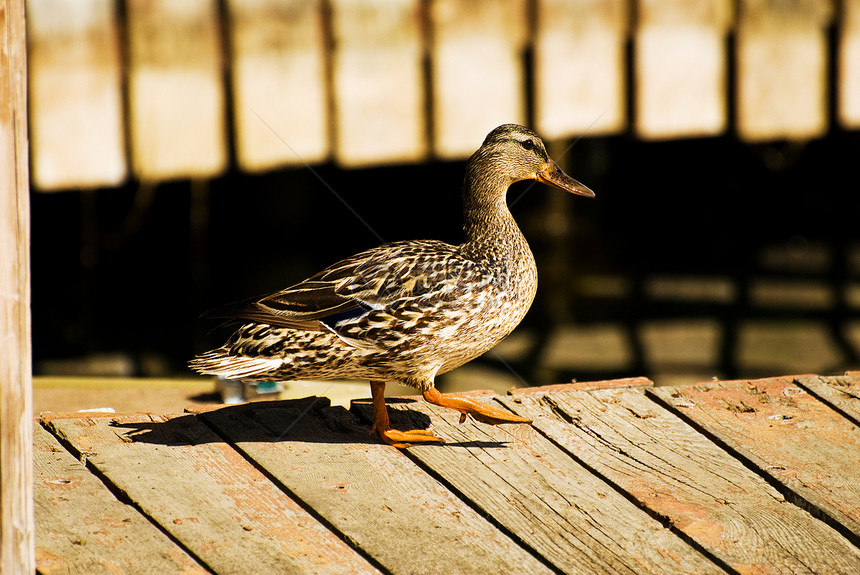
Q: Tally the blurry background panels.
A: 9